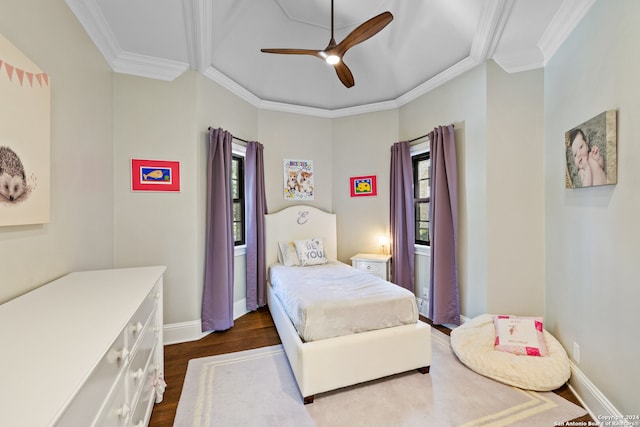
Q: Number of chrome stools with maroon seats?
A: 0